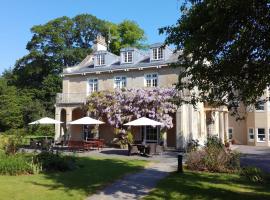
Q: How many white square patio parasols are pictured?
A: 3